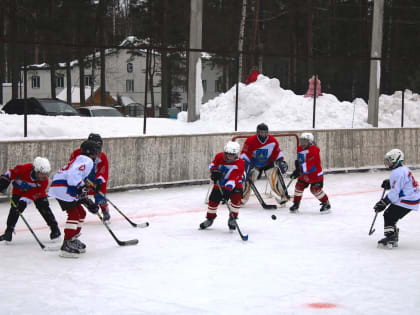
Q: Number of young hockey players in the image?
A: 7